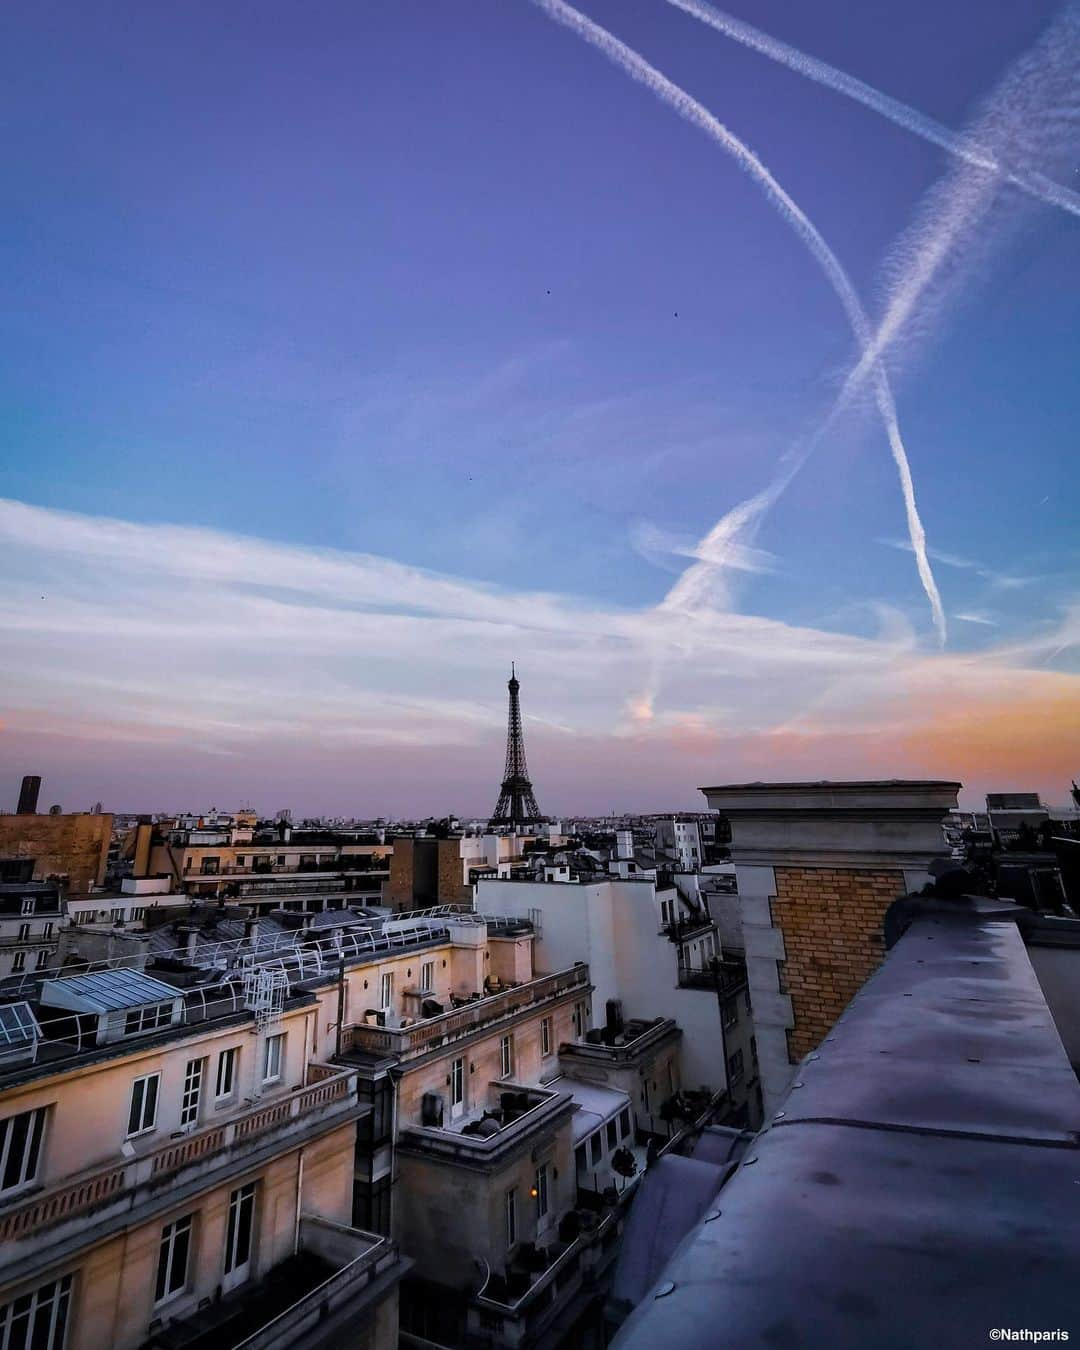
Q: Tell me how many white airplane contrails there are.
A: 3